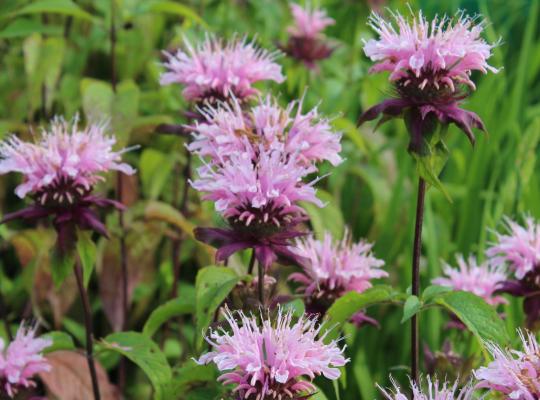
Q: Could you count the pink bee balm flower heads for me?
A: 13